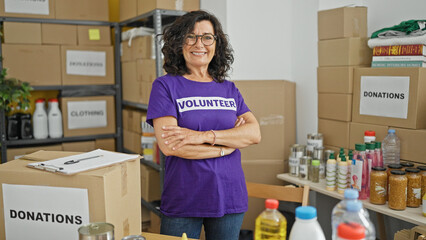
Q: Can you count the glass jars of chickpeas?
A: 6